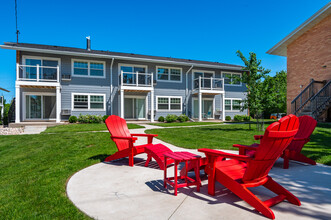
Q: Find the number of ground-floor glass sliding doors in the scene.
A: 3